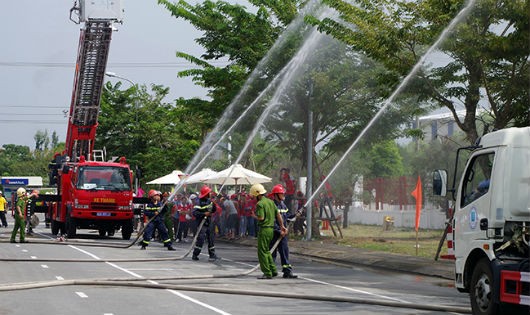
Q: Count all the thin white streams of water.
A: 4